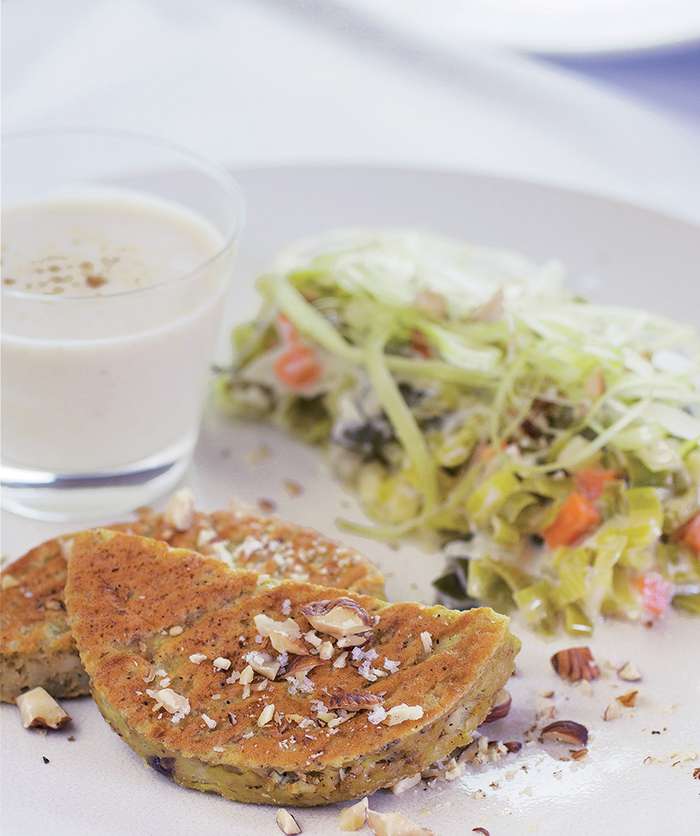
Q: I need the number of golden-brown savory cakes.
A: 2